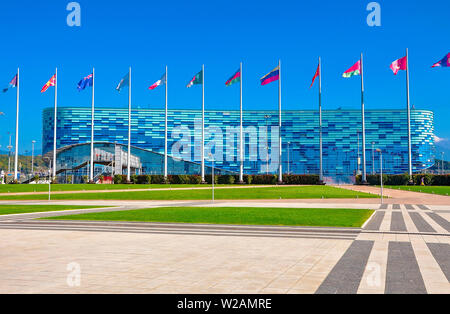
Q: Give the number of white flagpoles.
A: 11